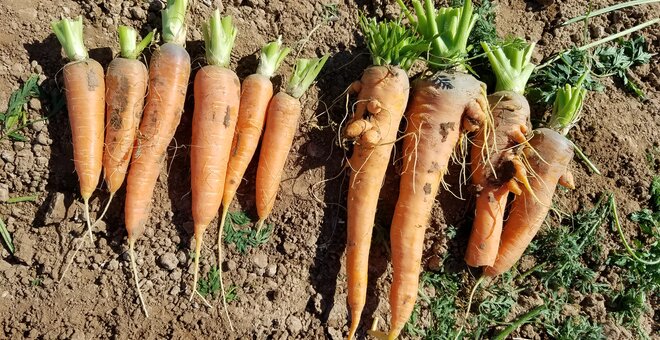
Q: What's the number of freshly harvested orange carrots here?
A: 10